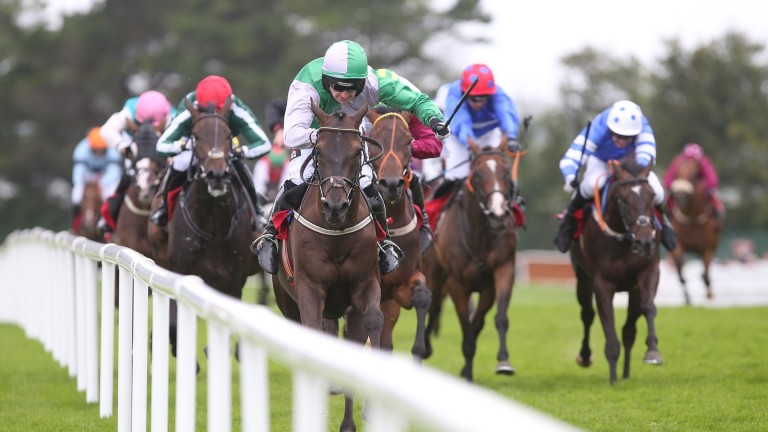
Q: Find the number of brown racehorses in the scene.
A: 8